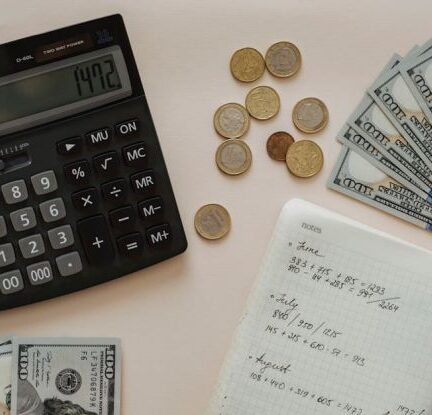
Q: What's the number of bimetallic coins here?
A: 5